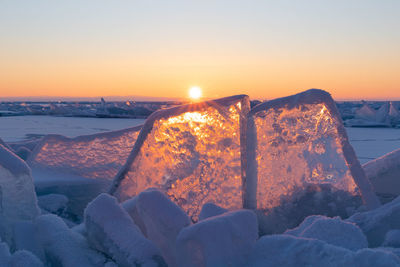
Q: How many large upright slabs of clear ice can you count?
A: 2